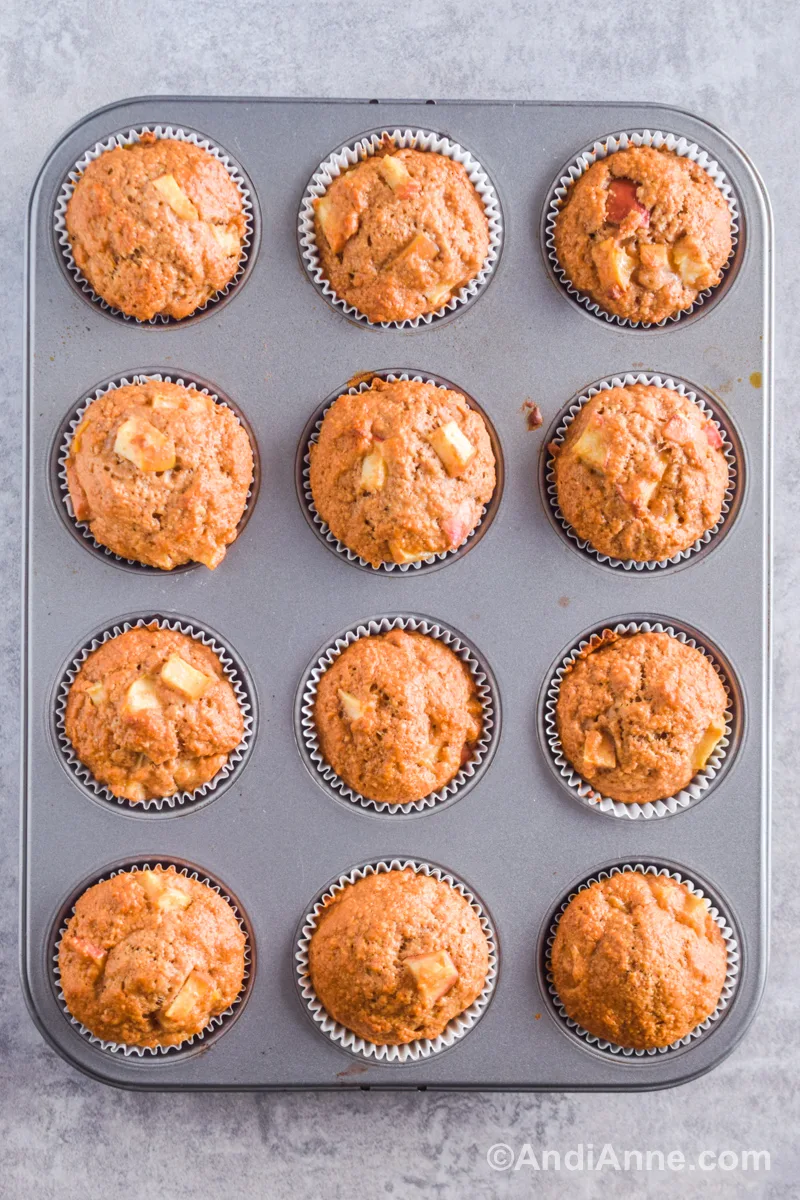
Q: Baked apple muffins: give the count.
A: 12